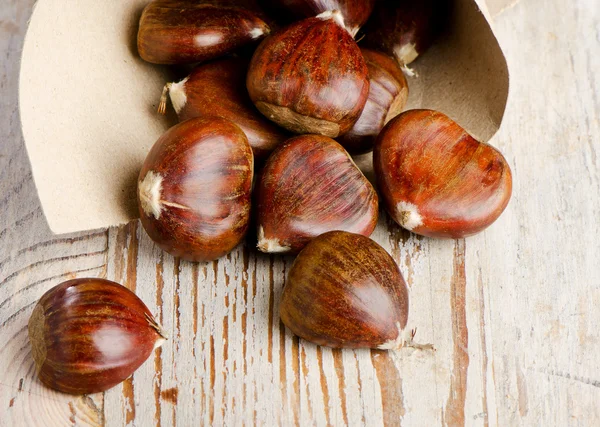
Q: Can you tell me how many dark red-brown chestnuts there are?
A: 11